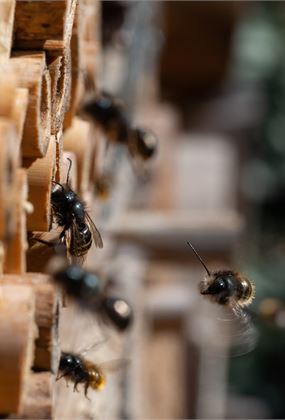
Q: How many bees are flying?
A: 4